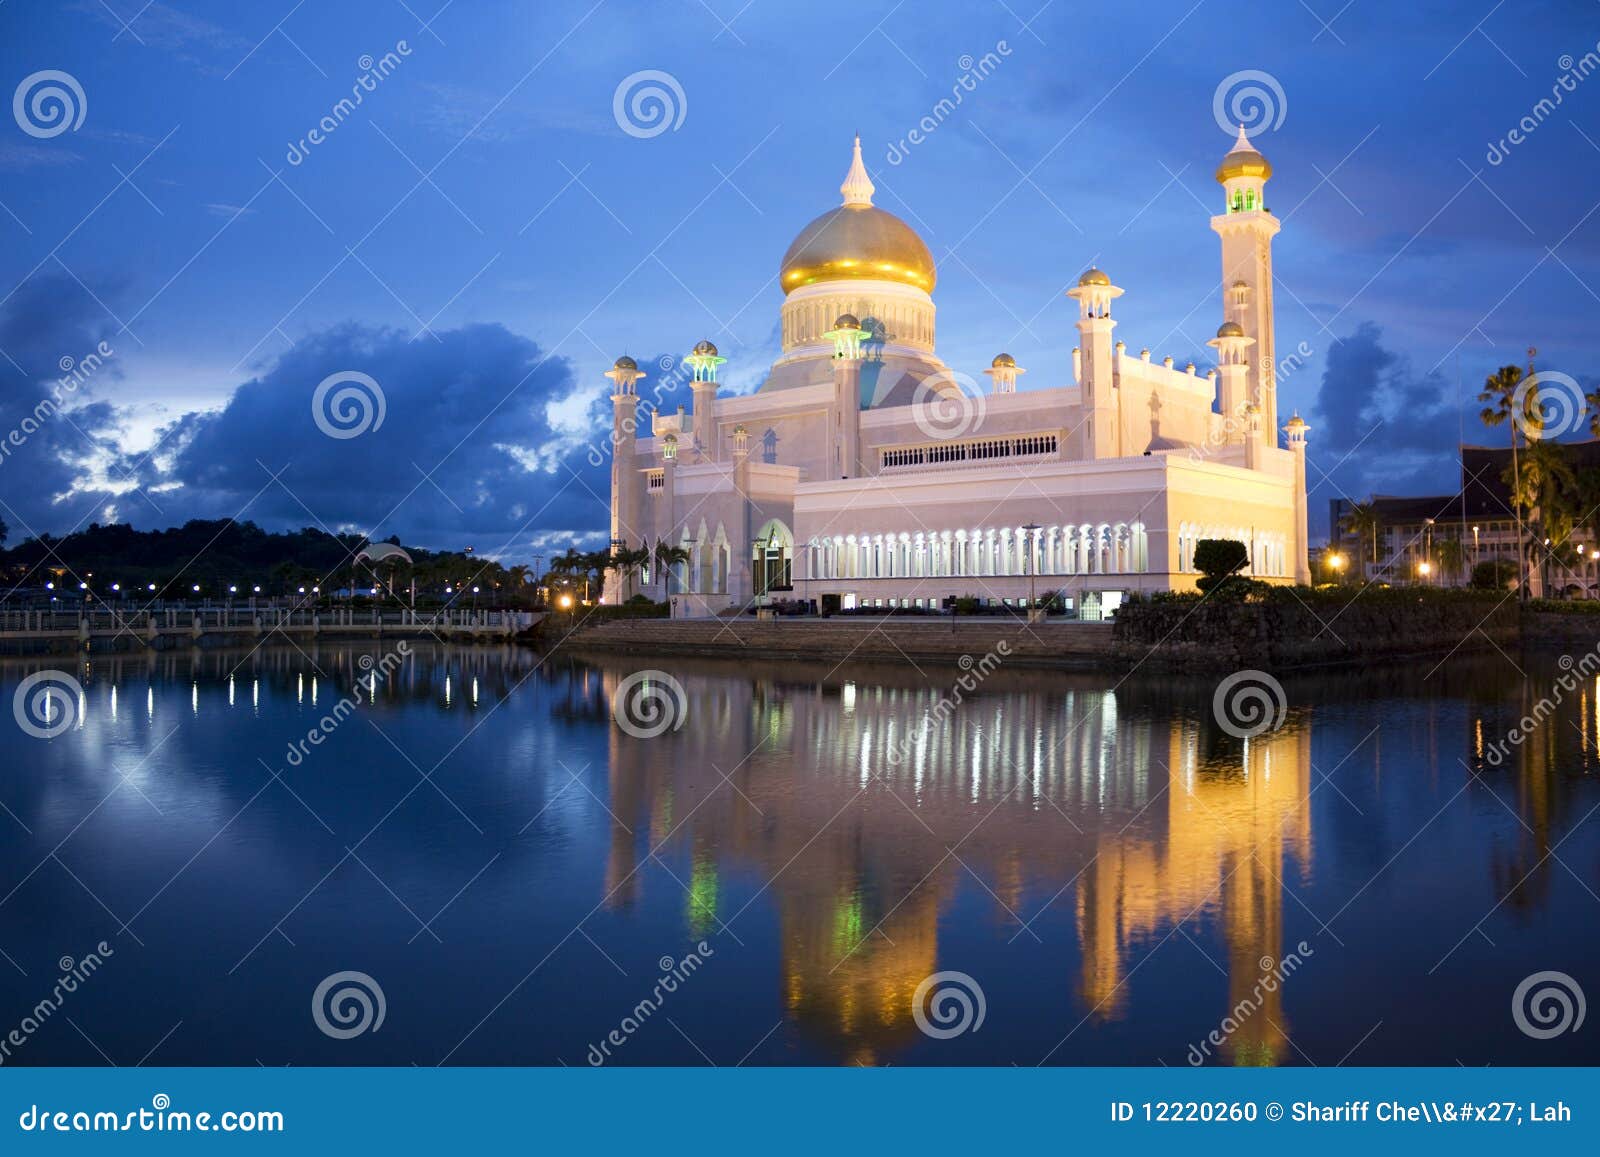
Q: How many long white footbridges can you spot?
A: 1